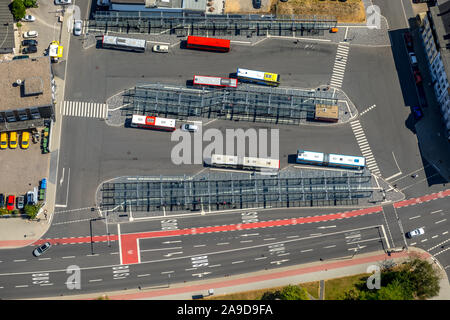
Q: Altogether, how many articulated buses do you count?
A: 2